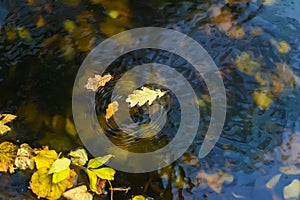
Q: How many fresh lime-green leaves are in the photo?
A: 5